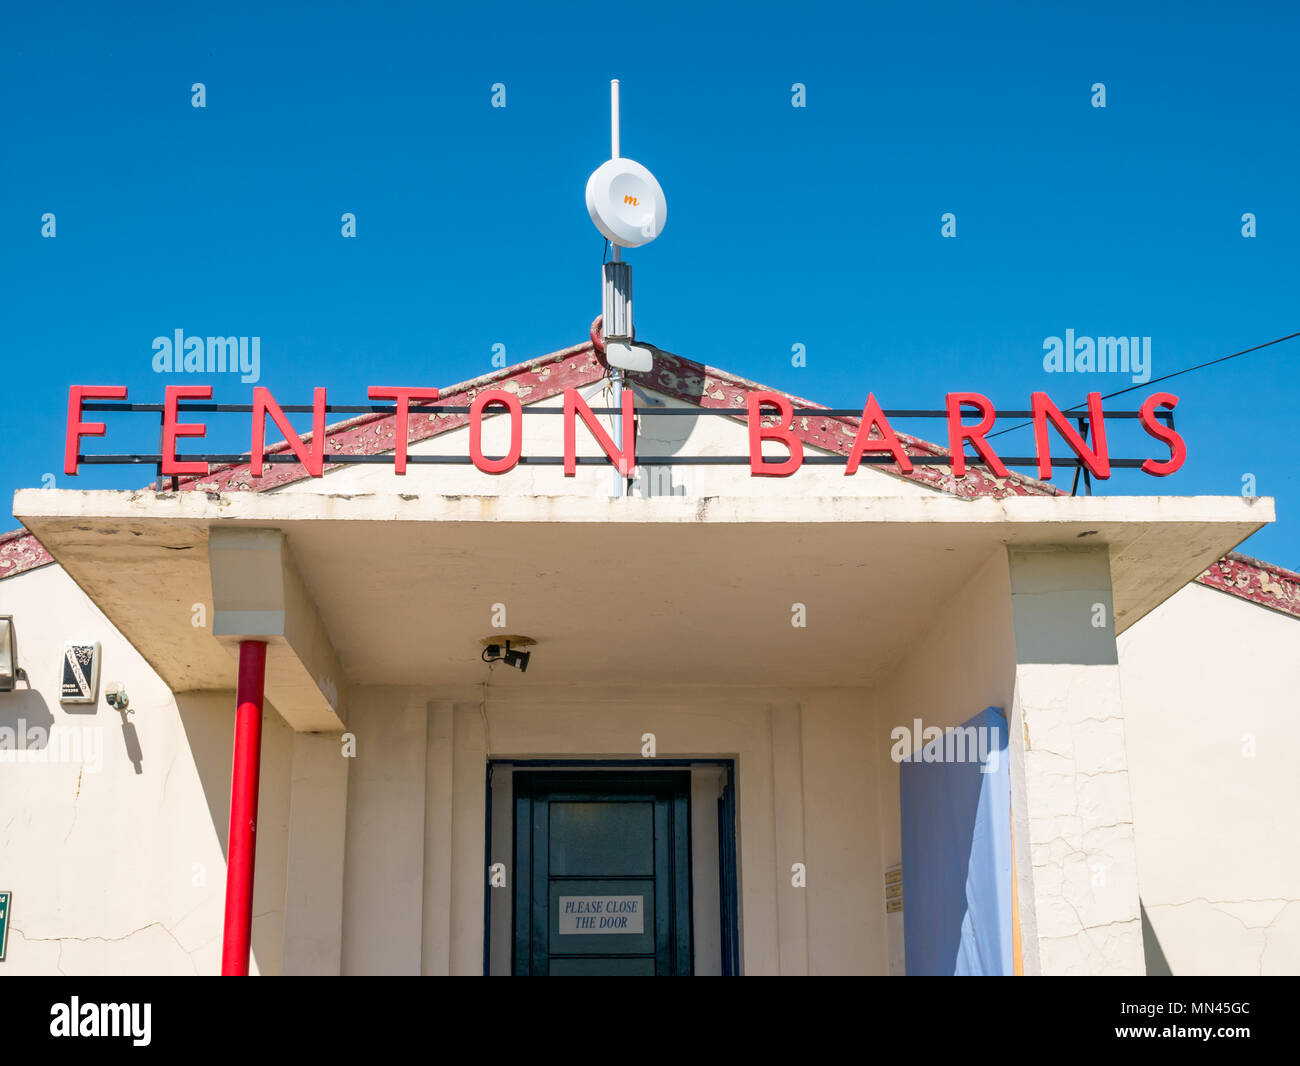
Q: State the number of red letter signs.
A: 11